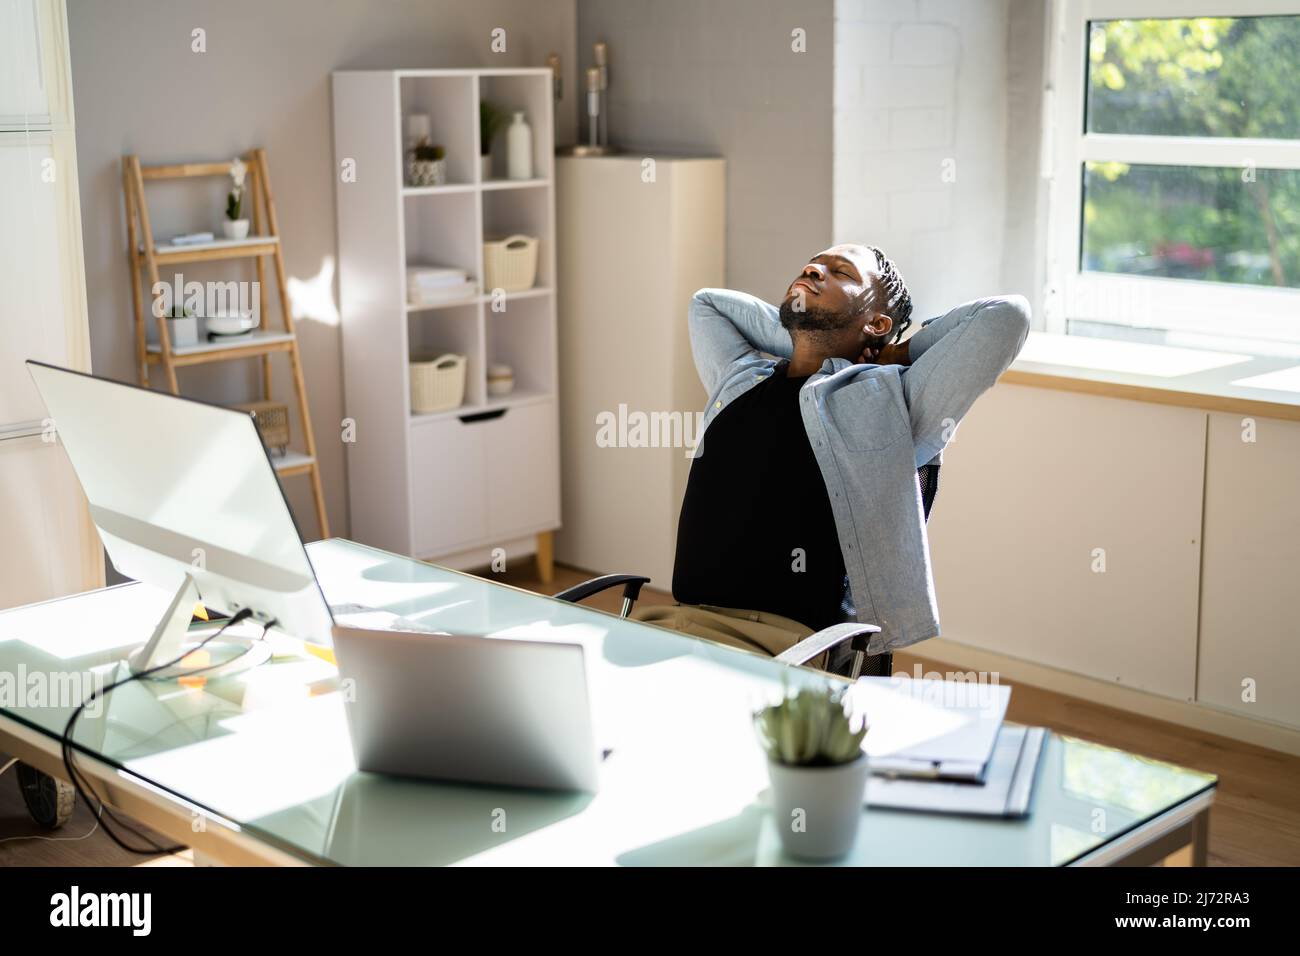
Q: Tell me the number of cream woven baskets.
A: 2